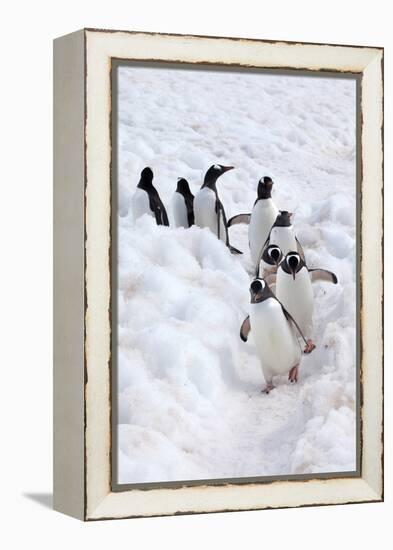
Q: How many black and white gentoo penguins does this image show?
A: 8